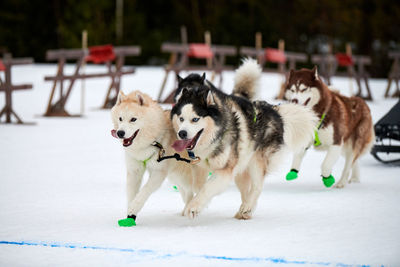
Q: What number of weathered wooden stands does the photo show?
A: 6